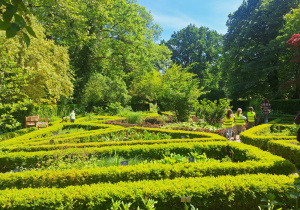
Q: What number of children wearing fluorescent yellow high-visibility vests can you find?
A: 3